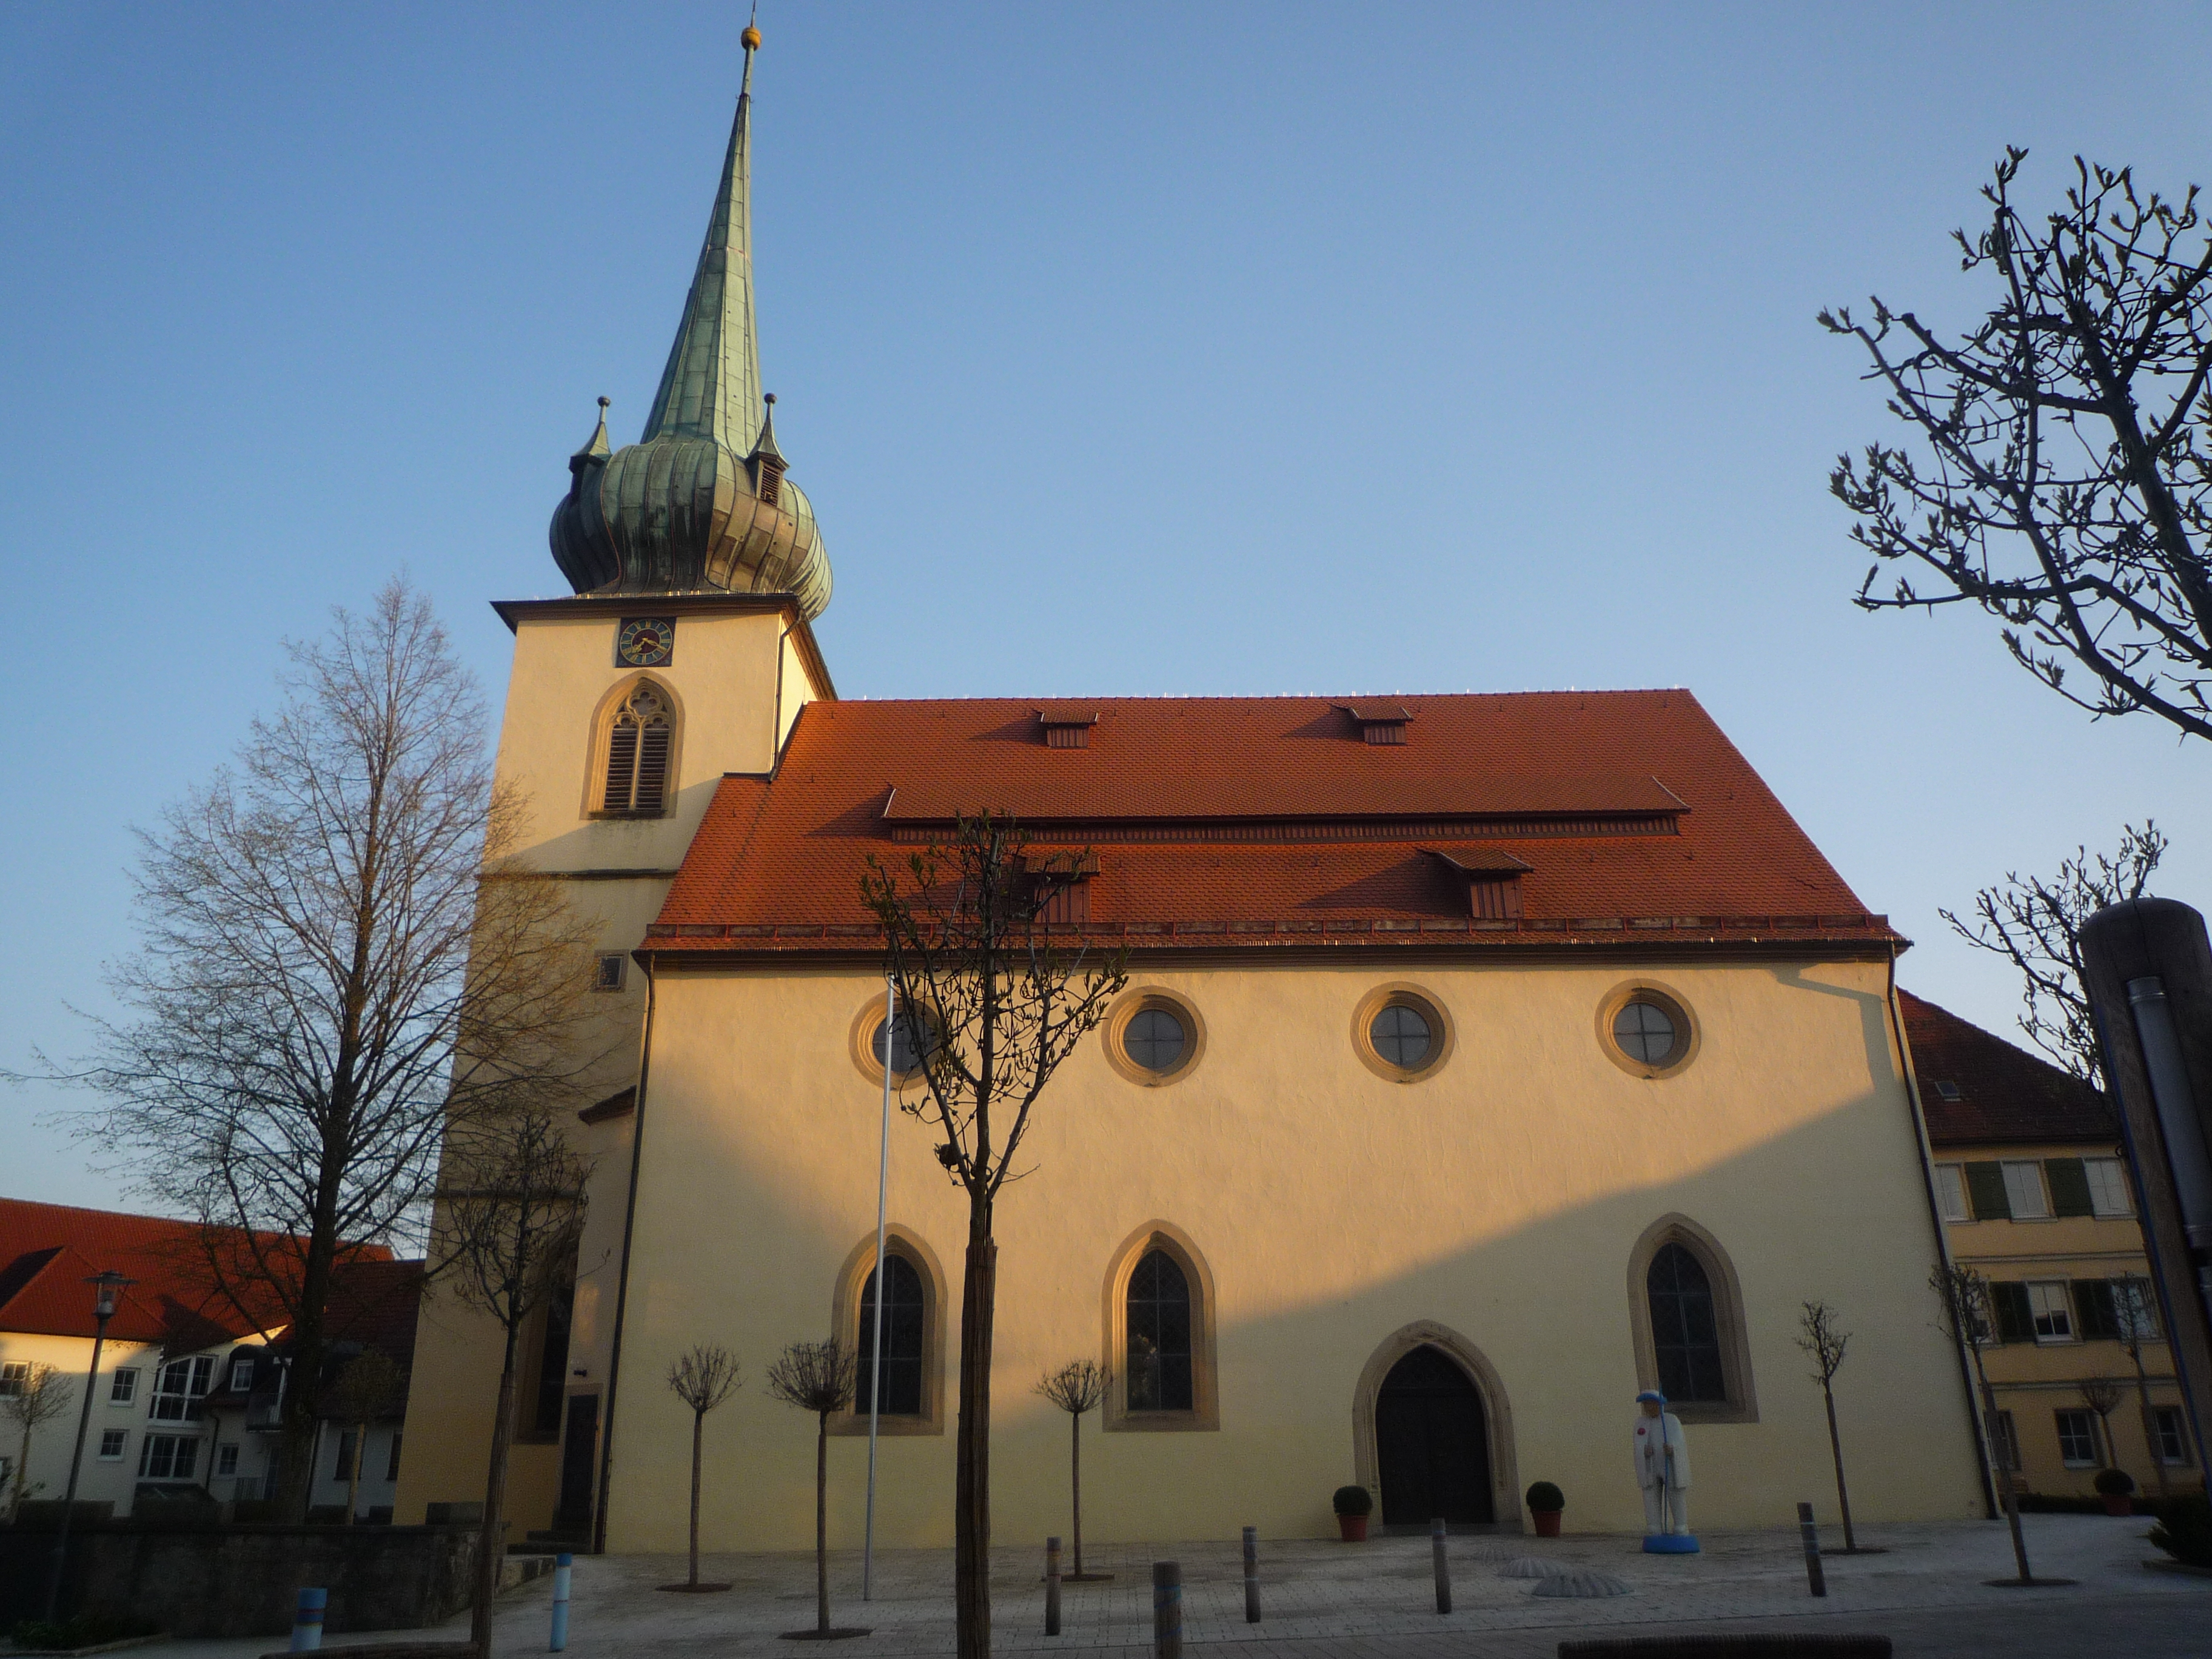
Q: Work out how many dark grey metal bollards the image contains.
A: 5